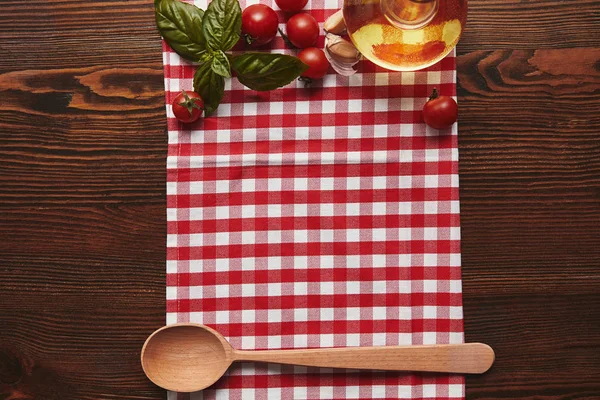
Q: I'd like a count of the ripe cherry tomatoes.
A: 6